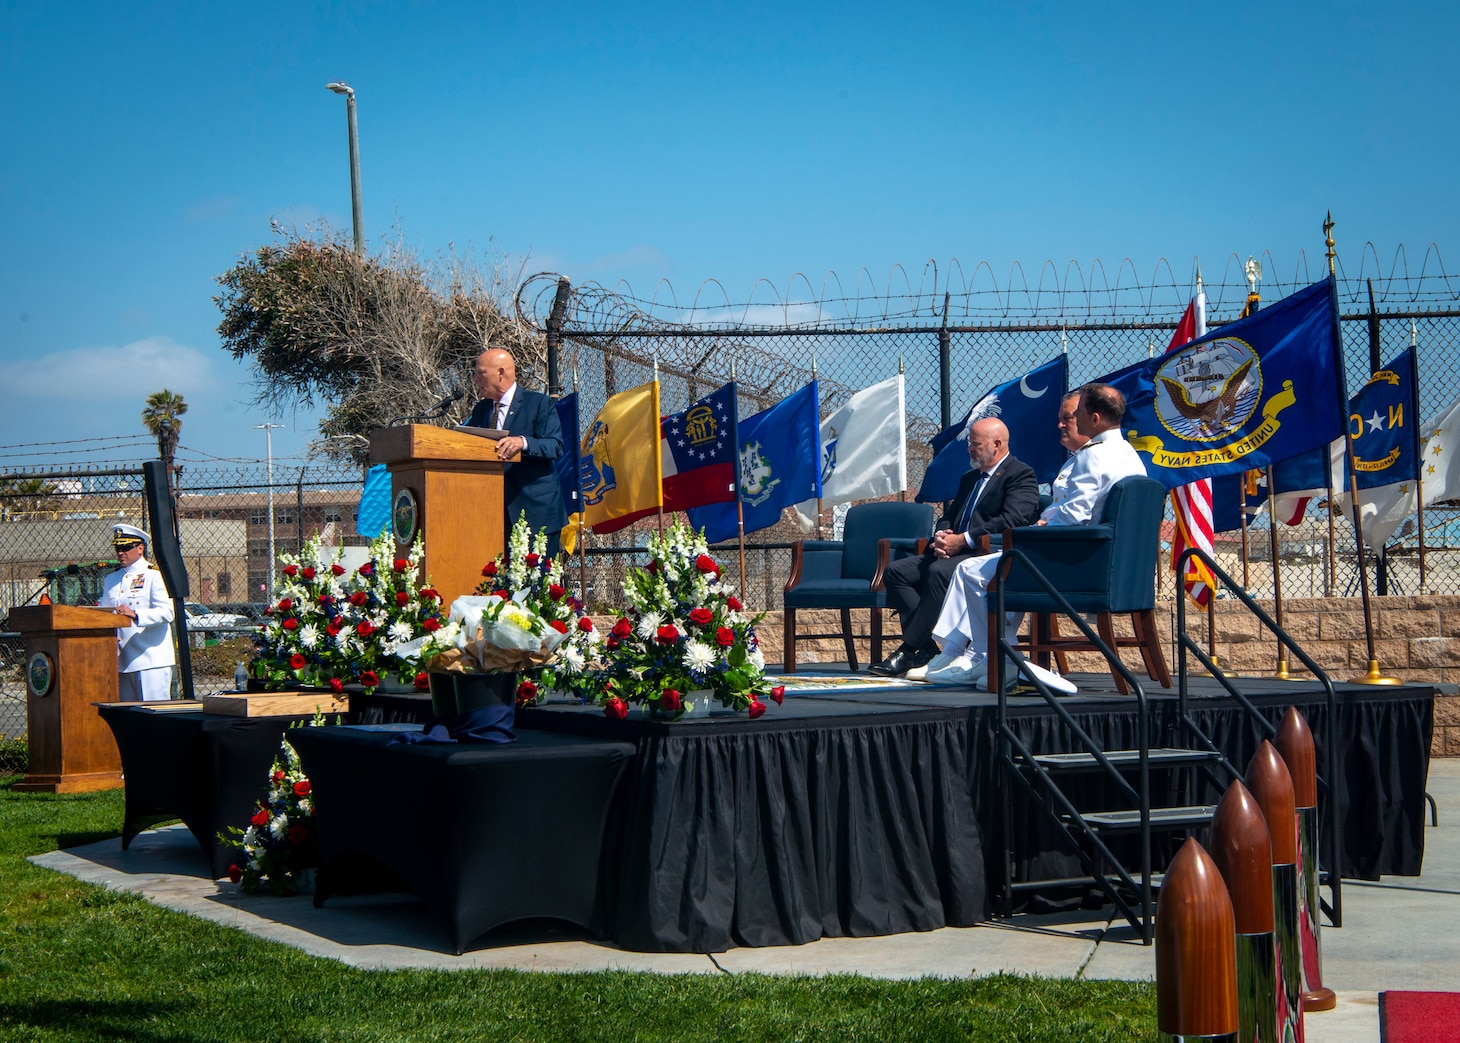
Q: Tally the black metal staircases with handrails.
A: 1